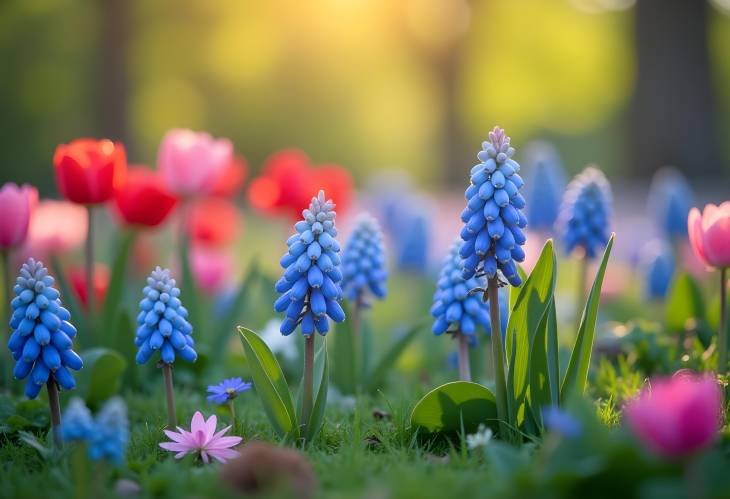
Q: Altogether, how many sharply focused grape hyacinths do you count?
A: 4